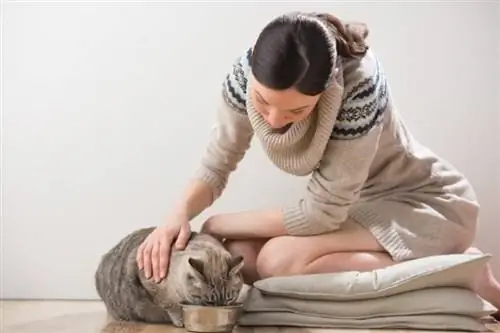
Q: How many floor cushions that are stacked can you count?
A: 3